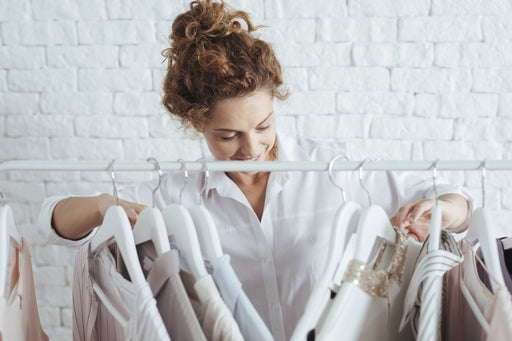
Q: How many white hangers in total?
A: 9